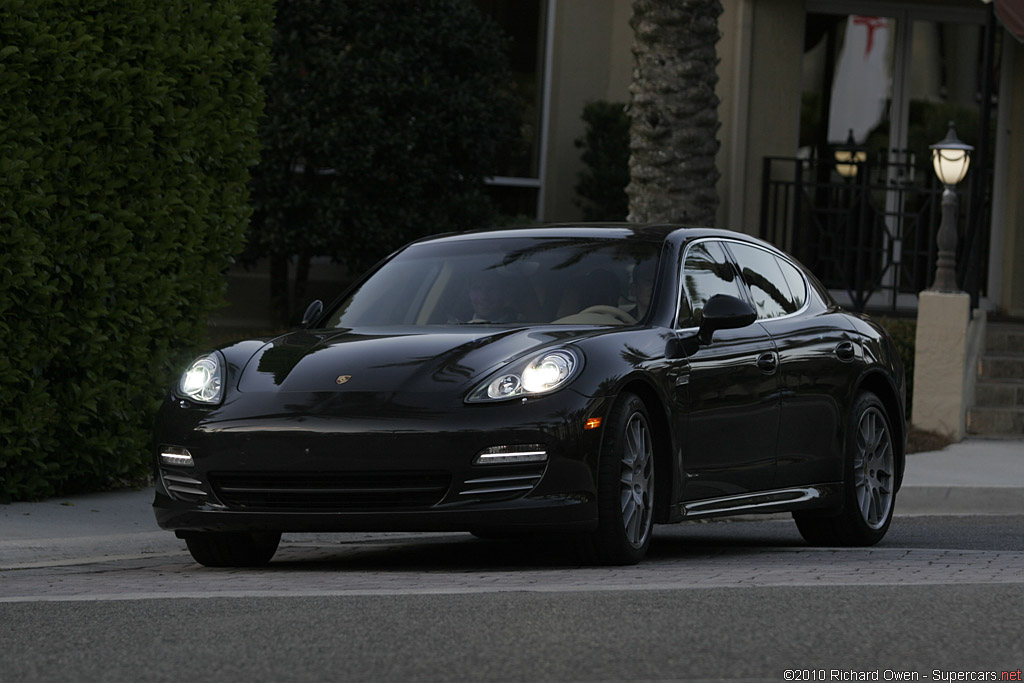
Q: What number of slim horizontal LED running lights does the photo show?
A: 2